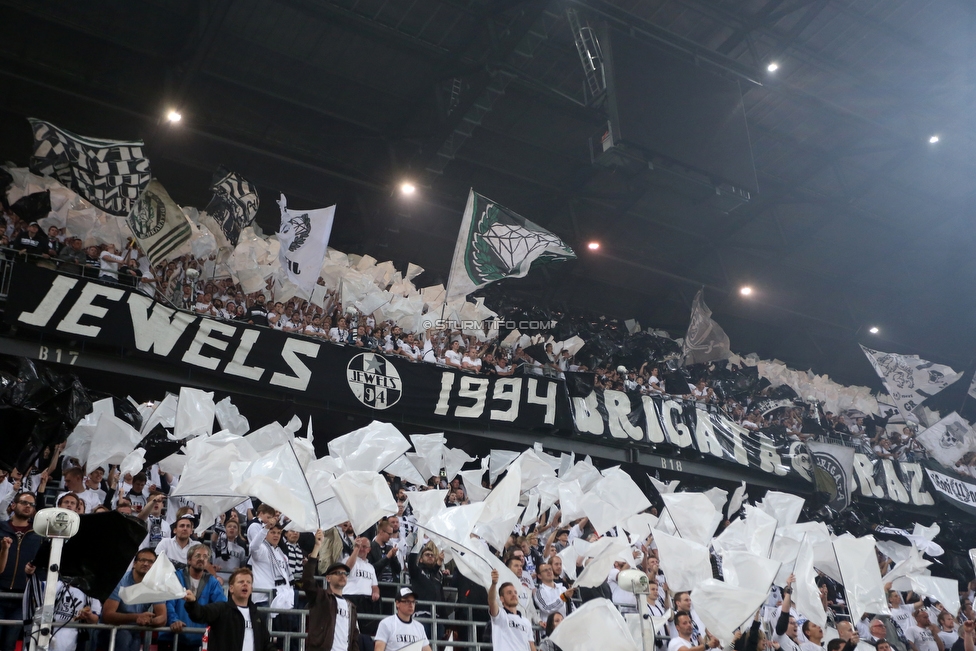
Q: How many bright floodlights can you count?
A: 7